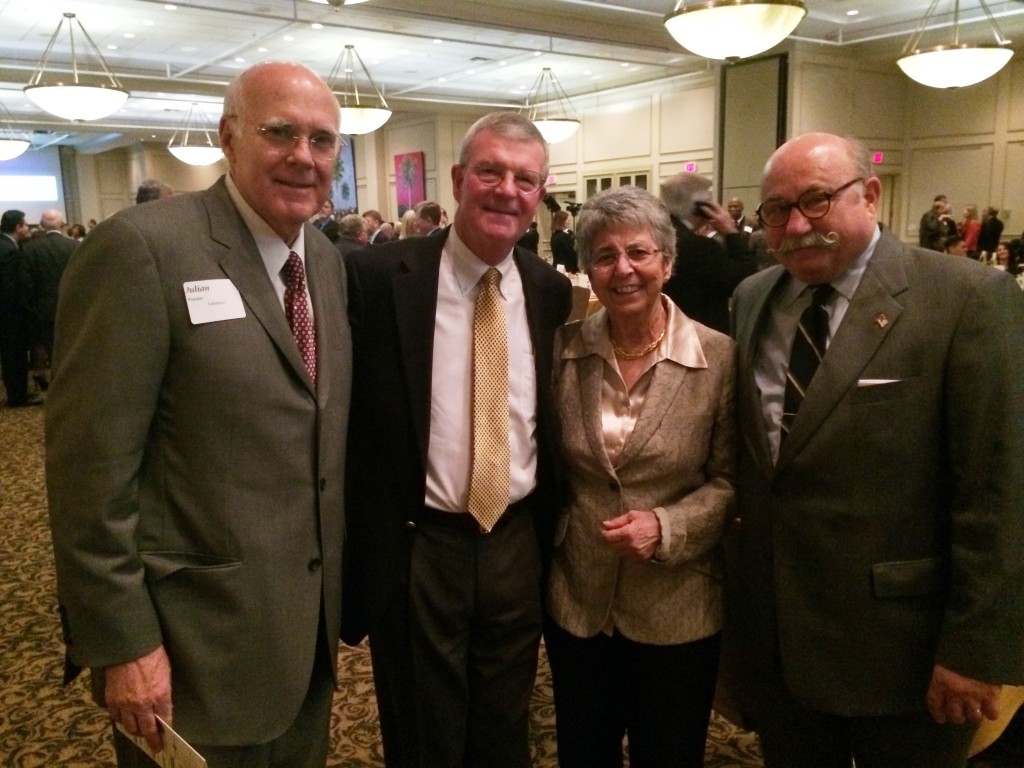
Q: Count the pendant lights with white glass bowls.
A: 8